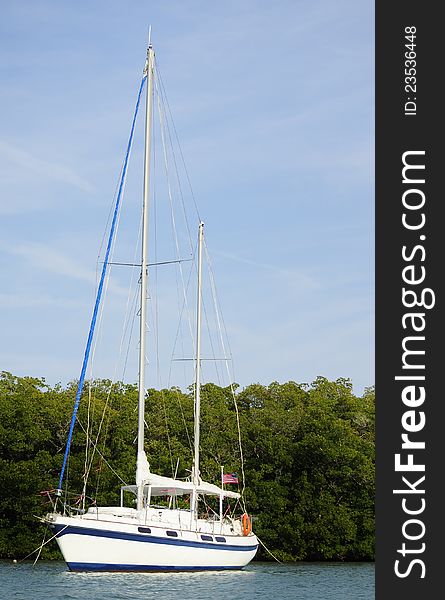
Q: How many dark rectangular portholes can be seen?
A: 4